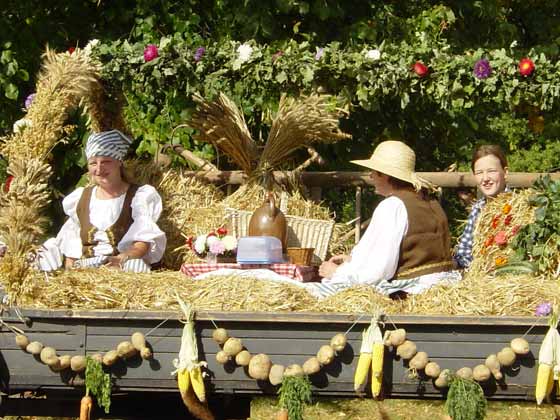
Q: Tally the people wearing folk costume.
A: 2